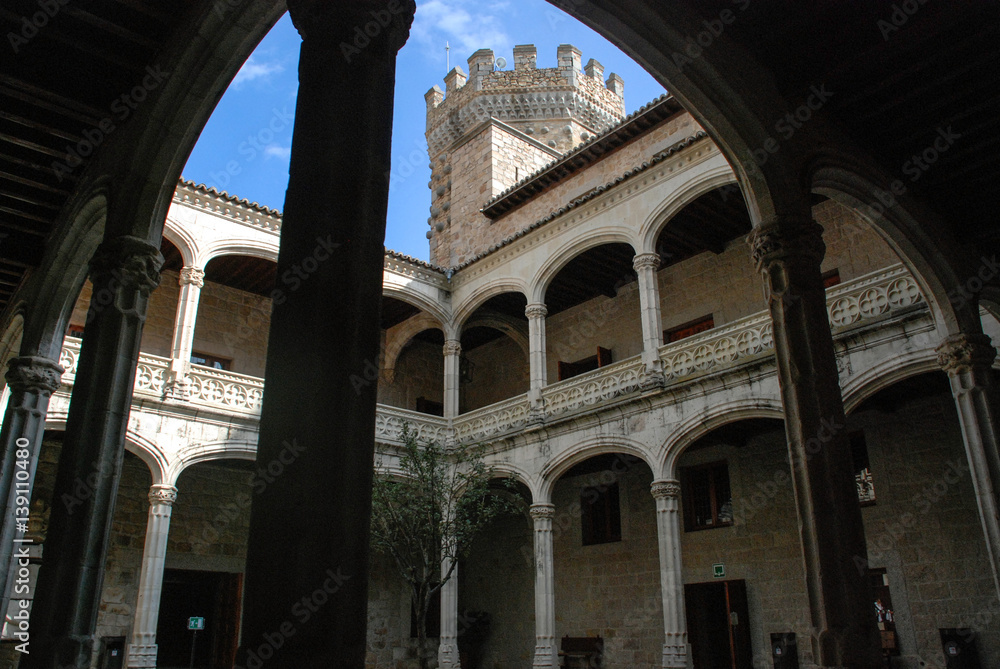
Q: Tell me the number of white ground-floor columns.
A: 4